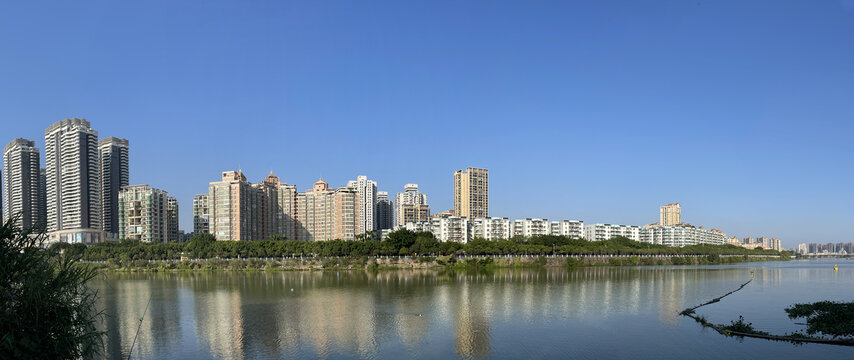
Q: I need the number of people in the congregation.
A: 0